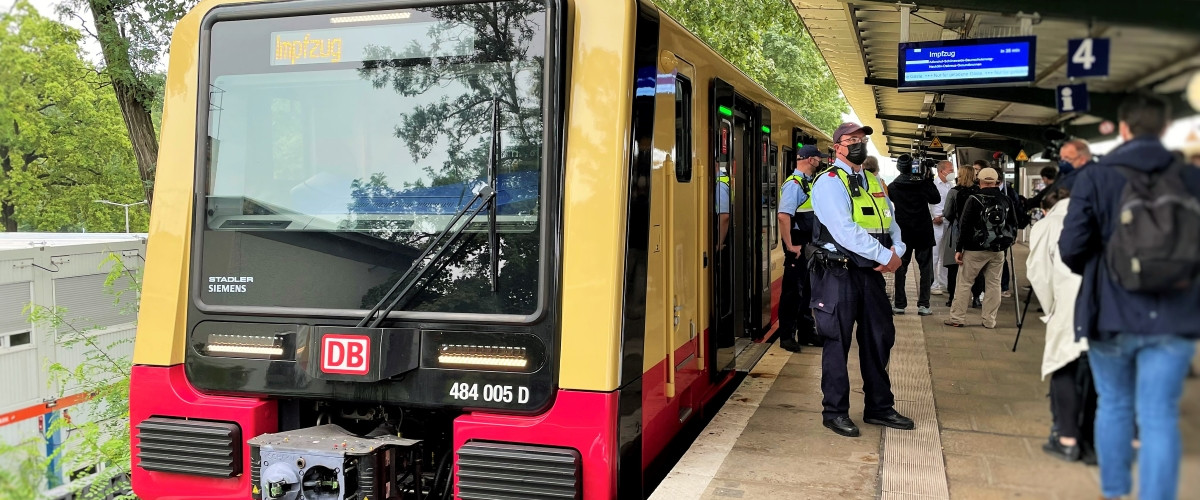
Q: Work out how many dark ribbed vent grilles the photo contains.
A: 2